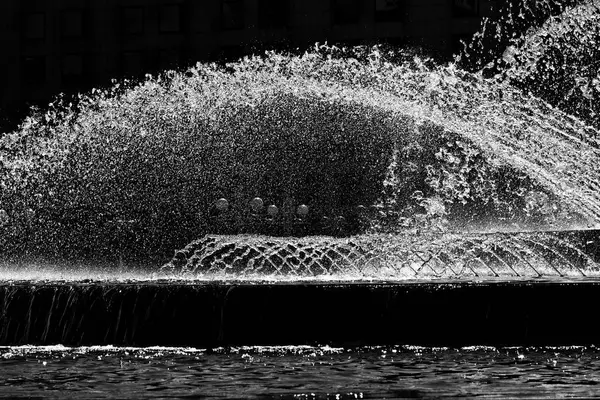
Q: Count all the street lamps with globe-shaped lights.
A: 4